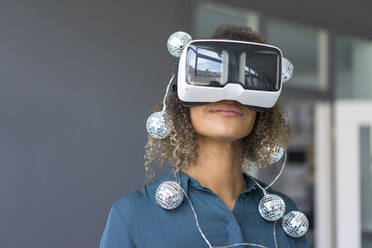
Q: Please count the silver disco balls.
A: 7